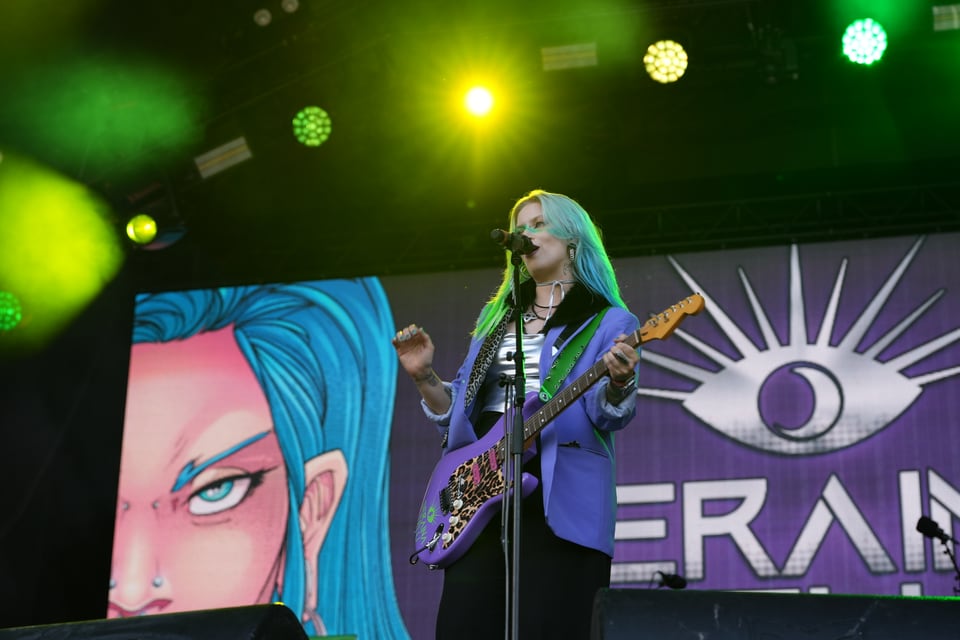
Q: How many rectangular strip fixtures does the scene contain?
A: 3